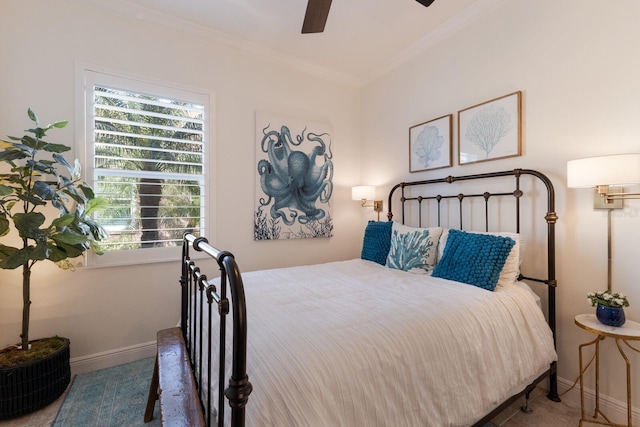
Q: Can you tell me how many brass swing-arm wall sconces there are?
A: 2